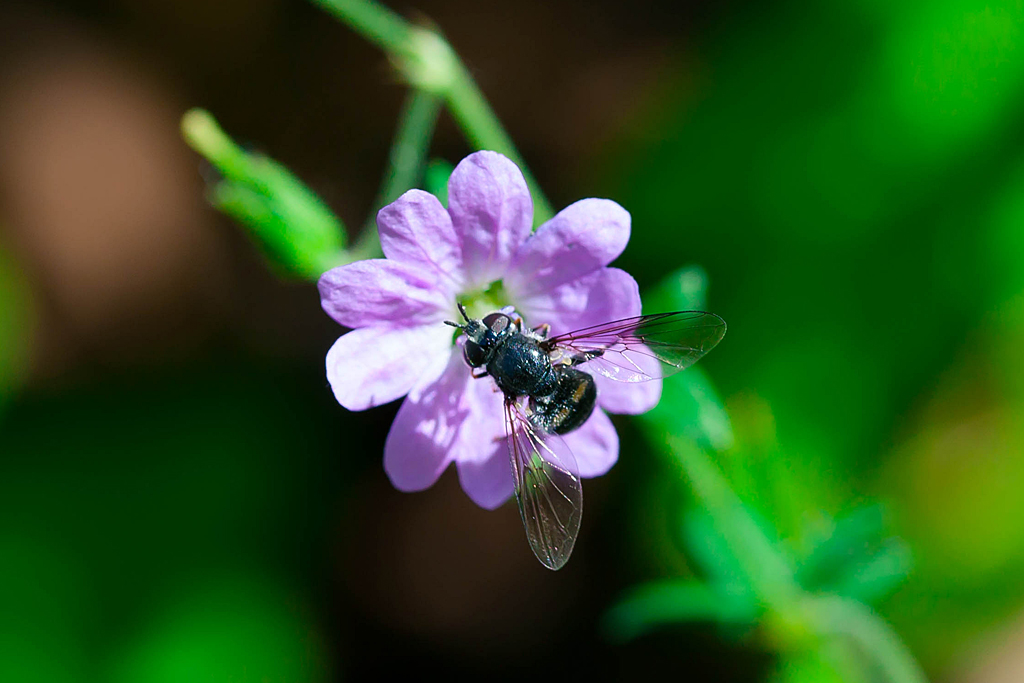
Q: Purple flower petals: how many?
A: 10